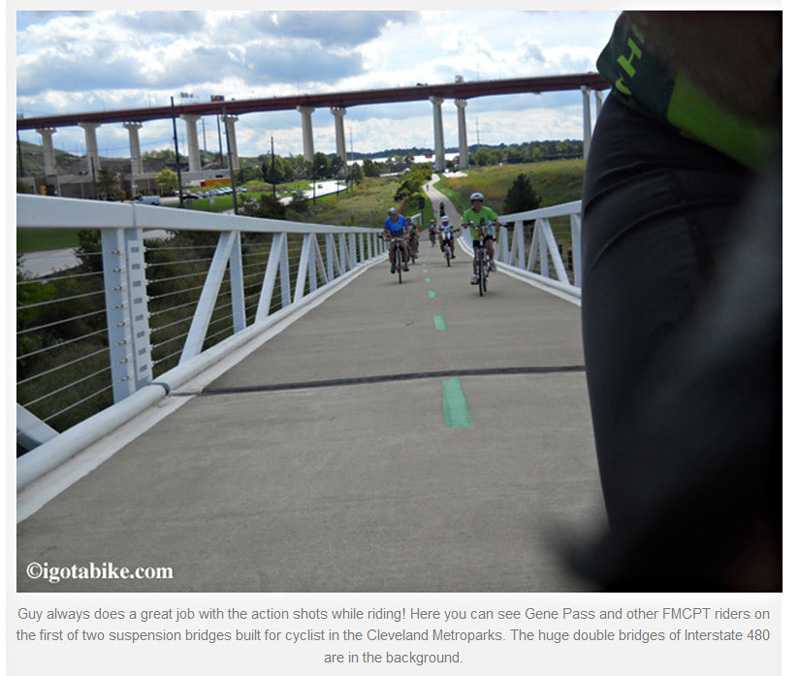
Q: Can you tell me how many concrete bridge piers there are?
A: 11